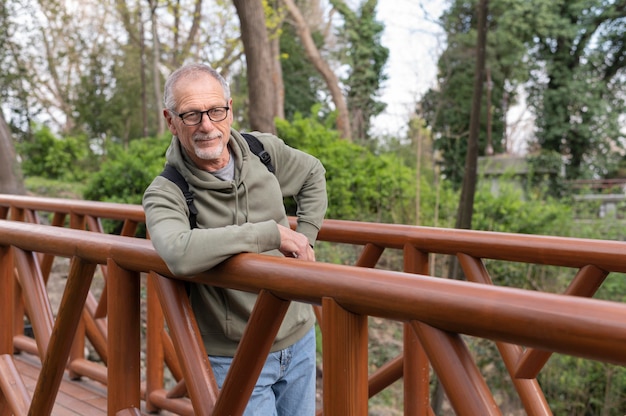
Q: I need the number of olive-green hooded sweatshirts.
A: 1